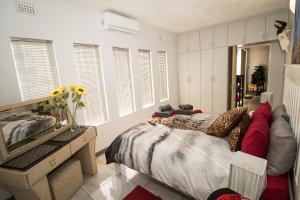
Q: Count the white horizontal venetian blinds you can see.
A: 5